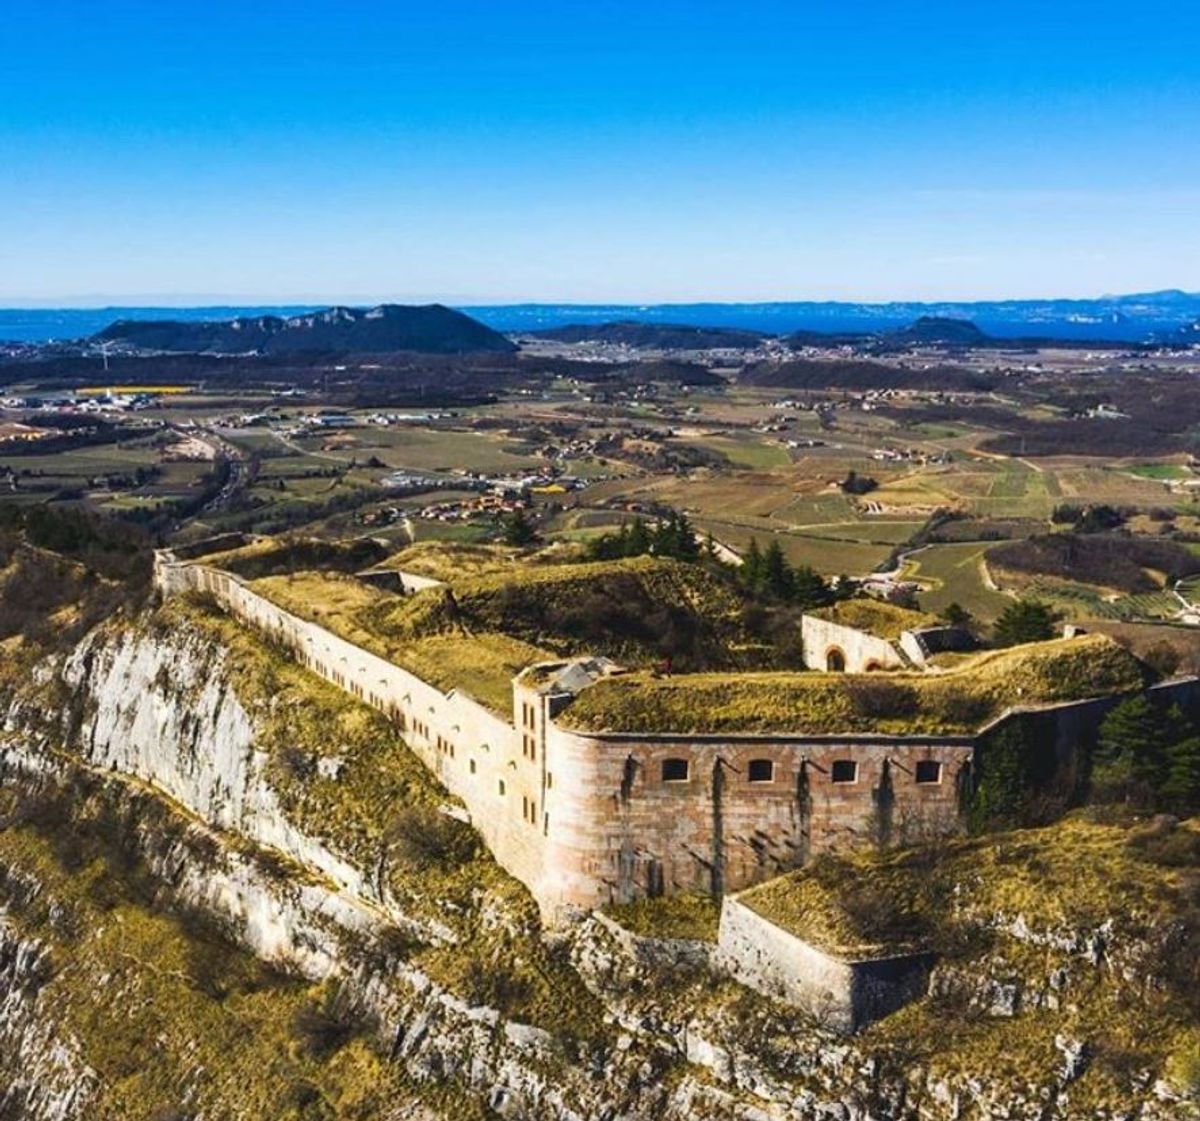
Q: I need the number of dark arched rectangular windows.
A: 4